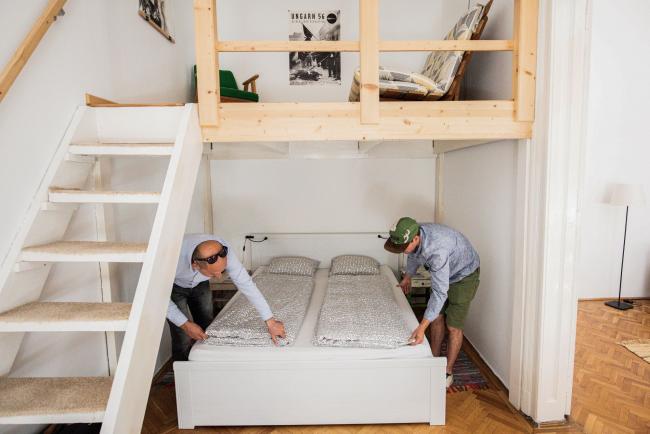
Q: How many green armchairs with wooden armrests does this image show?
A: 1